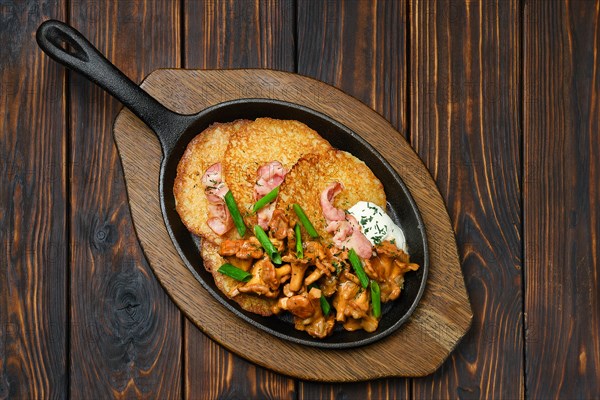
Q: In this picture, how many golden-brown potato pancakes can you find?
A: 4